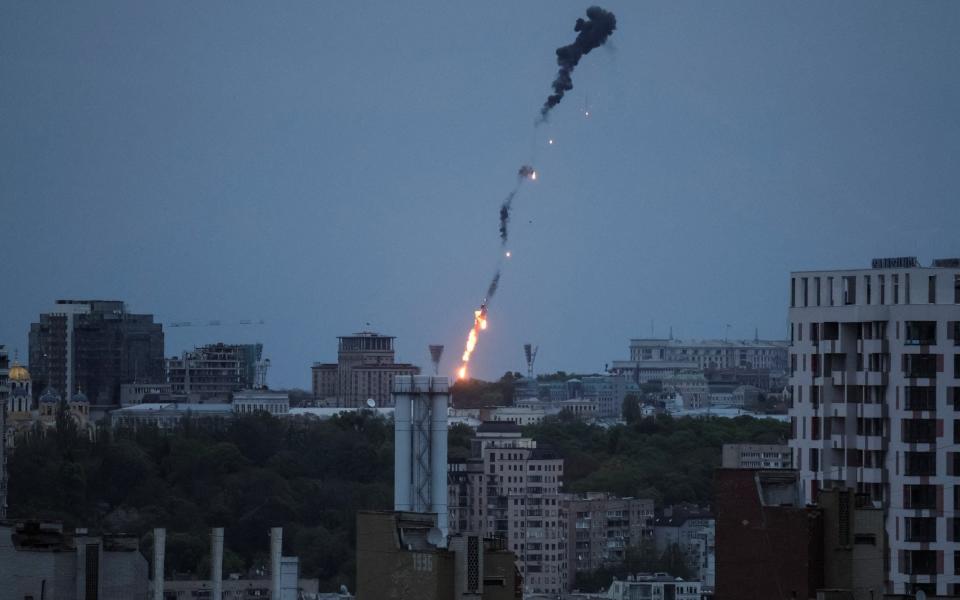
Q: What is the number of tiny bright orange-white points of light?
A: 4